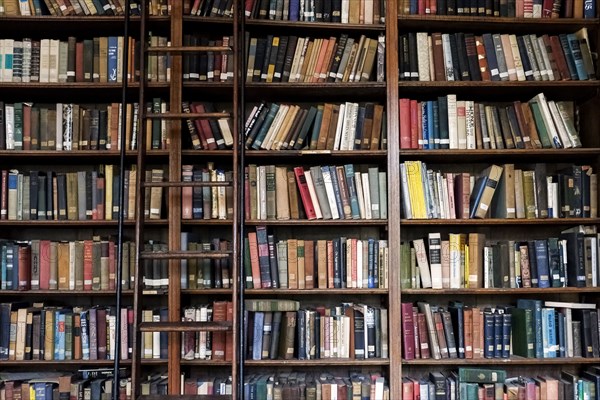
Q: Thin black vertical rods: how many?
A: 2